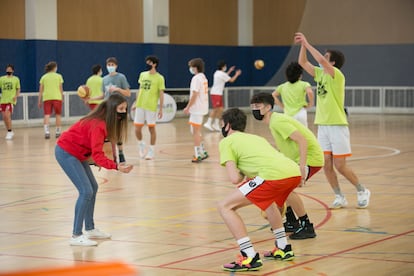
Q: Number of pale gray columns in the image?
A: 3